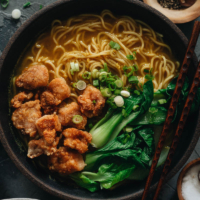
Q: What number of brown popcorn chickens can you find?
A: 10